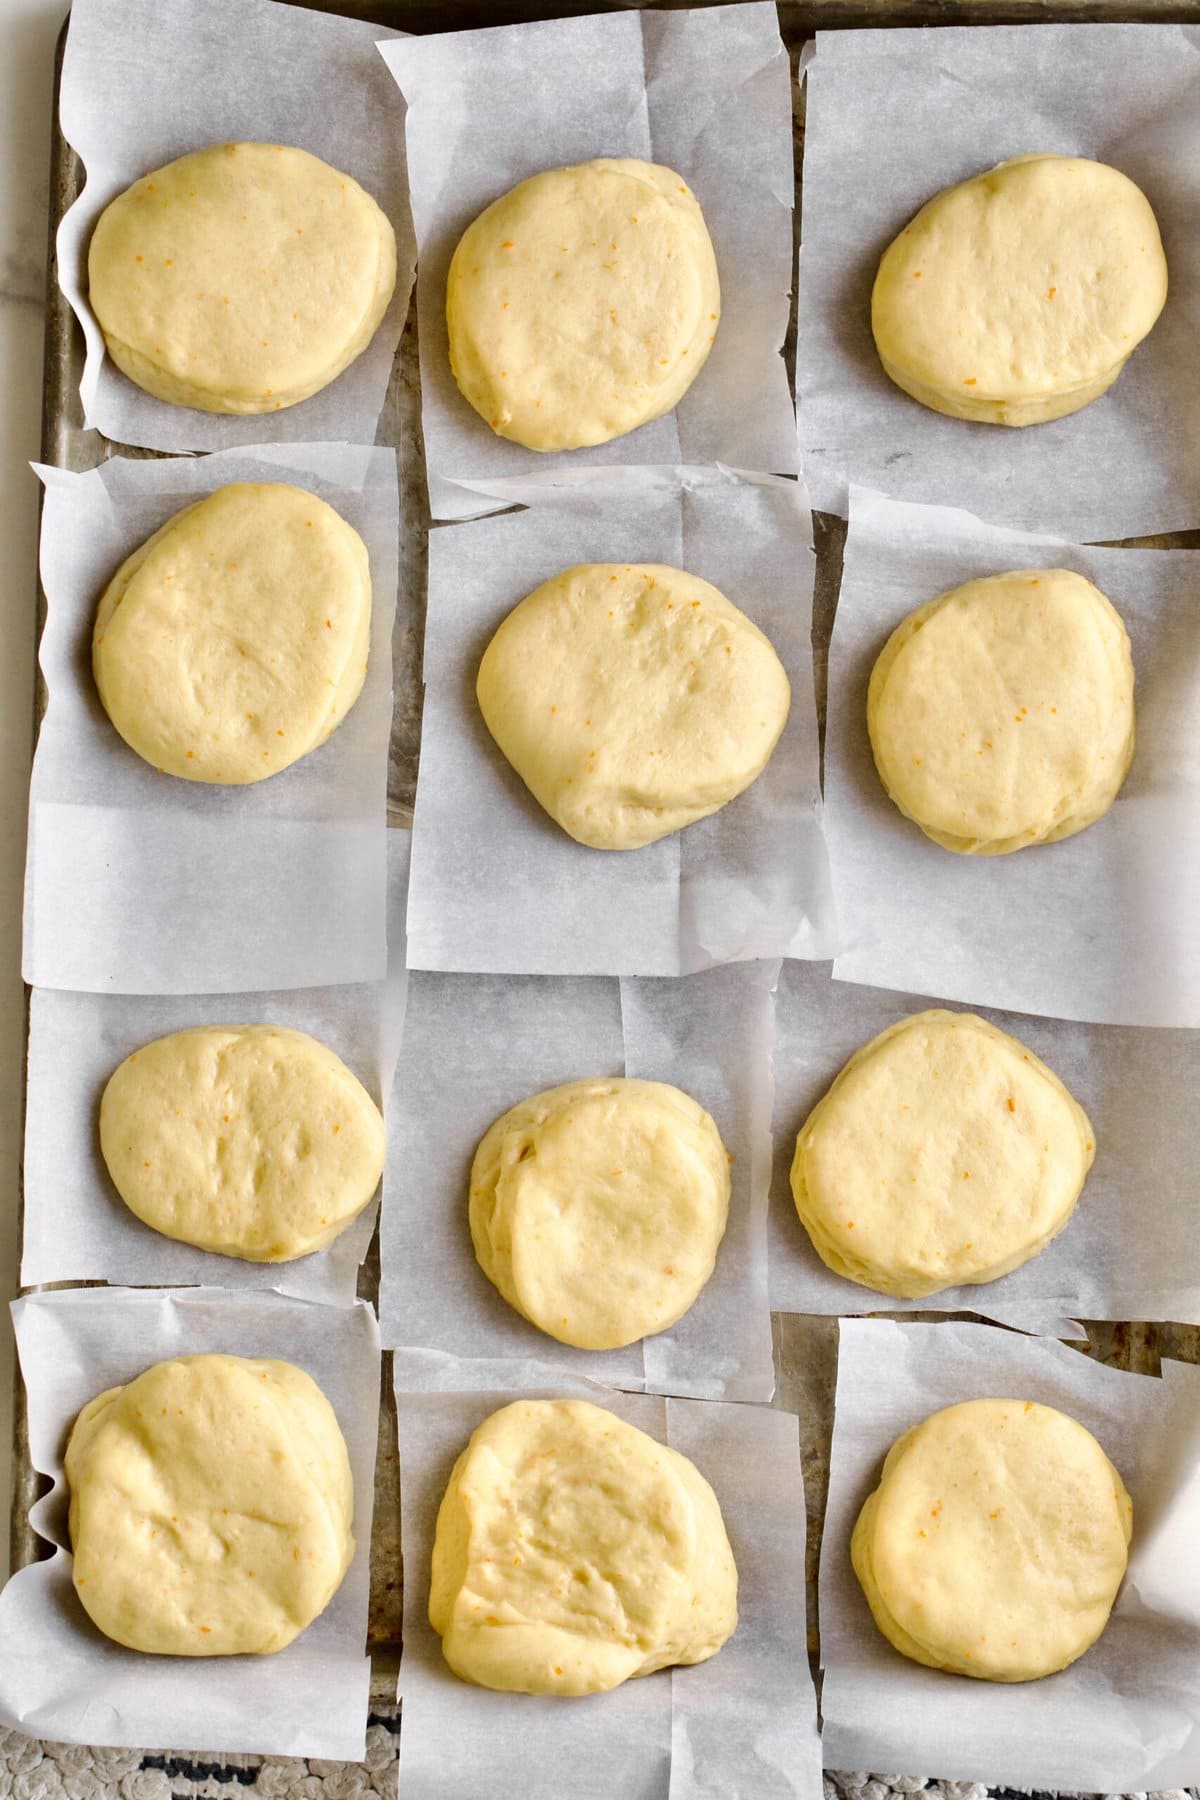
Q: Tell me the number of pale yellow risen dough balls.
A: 12